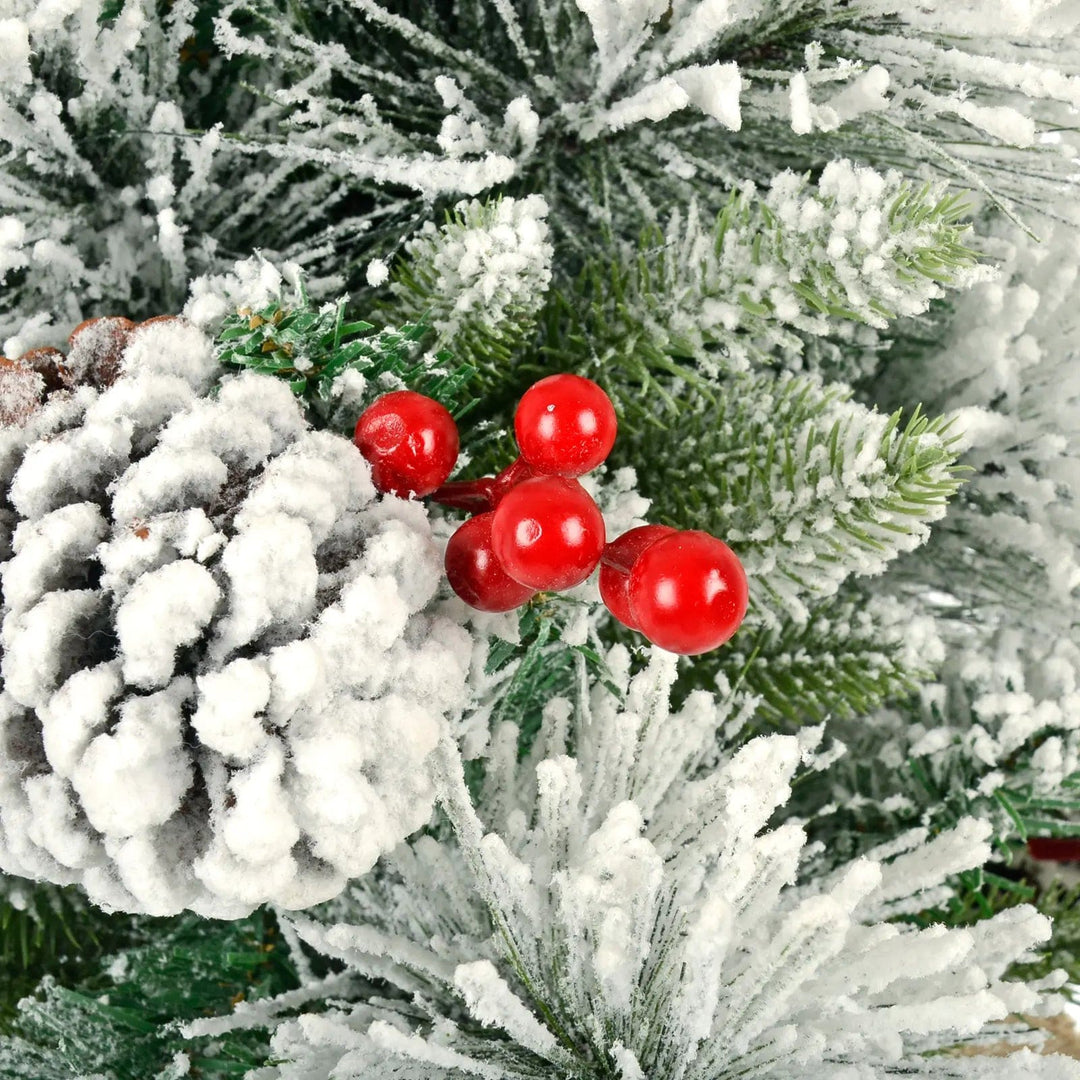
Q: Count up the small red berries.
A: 6